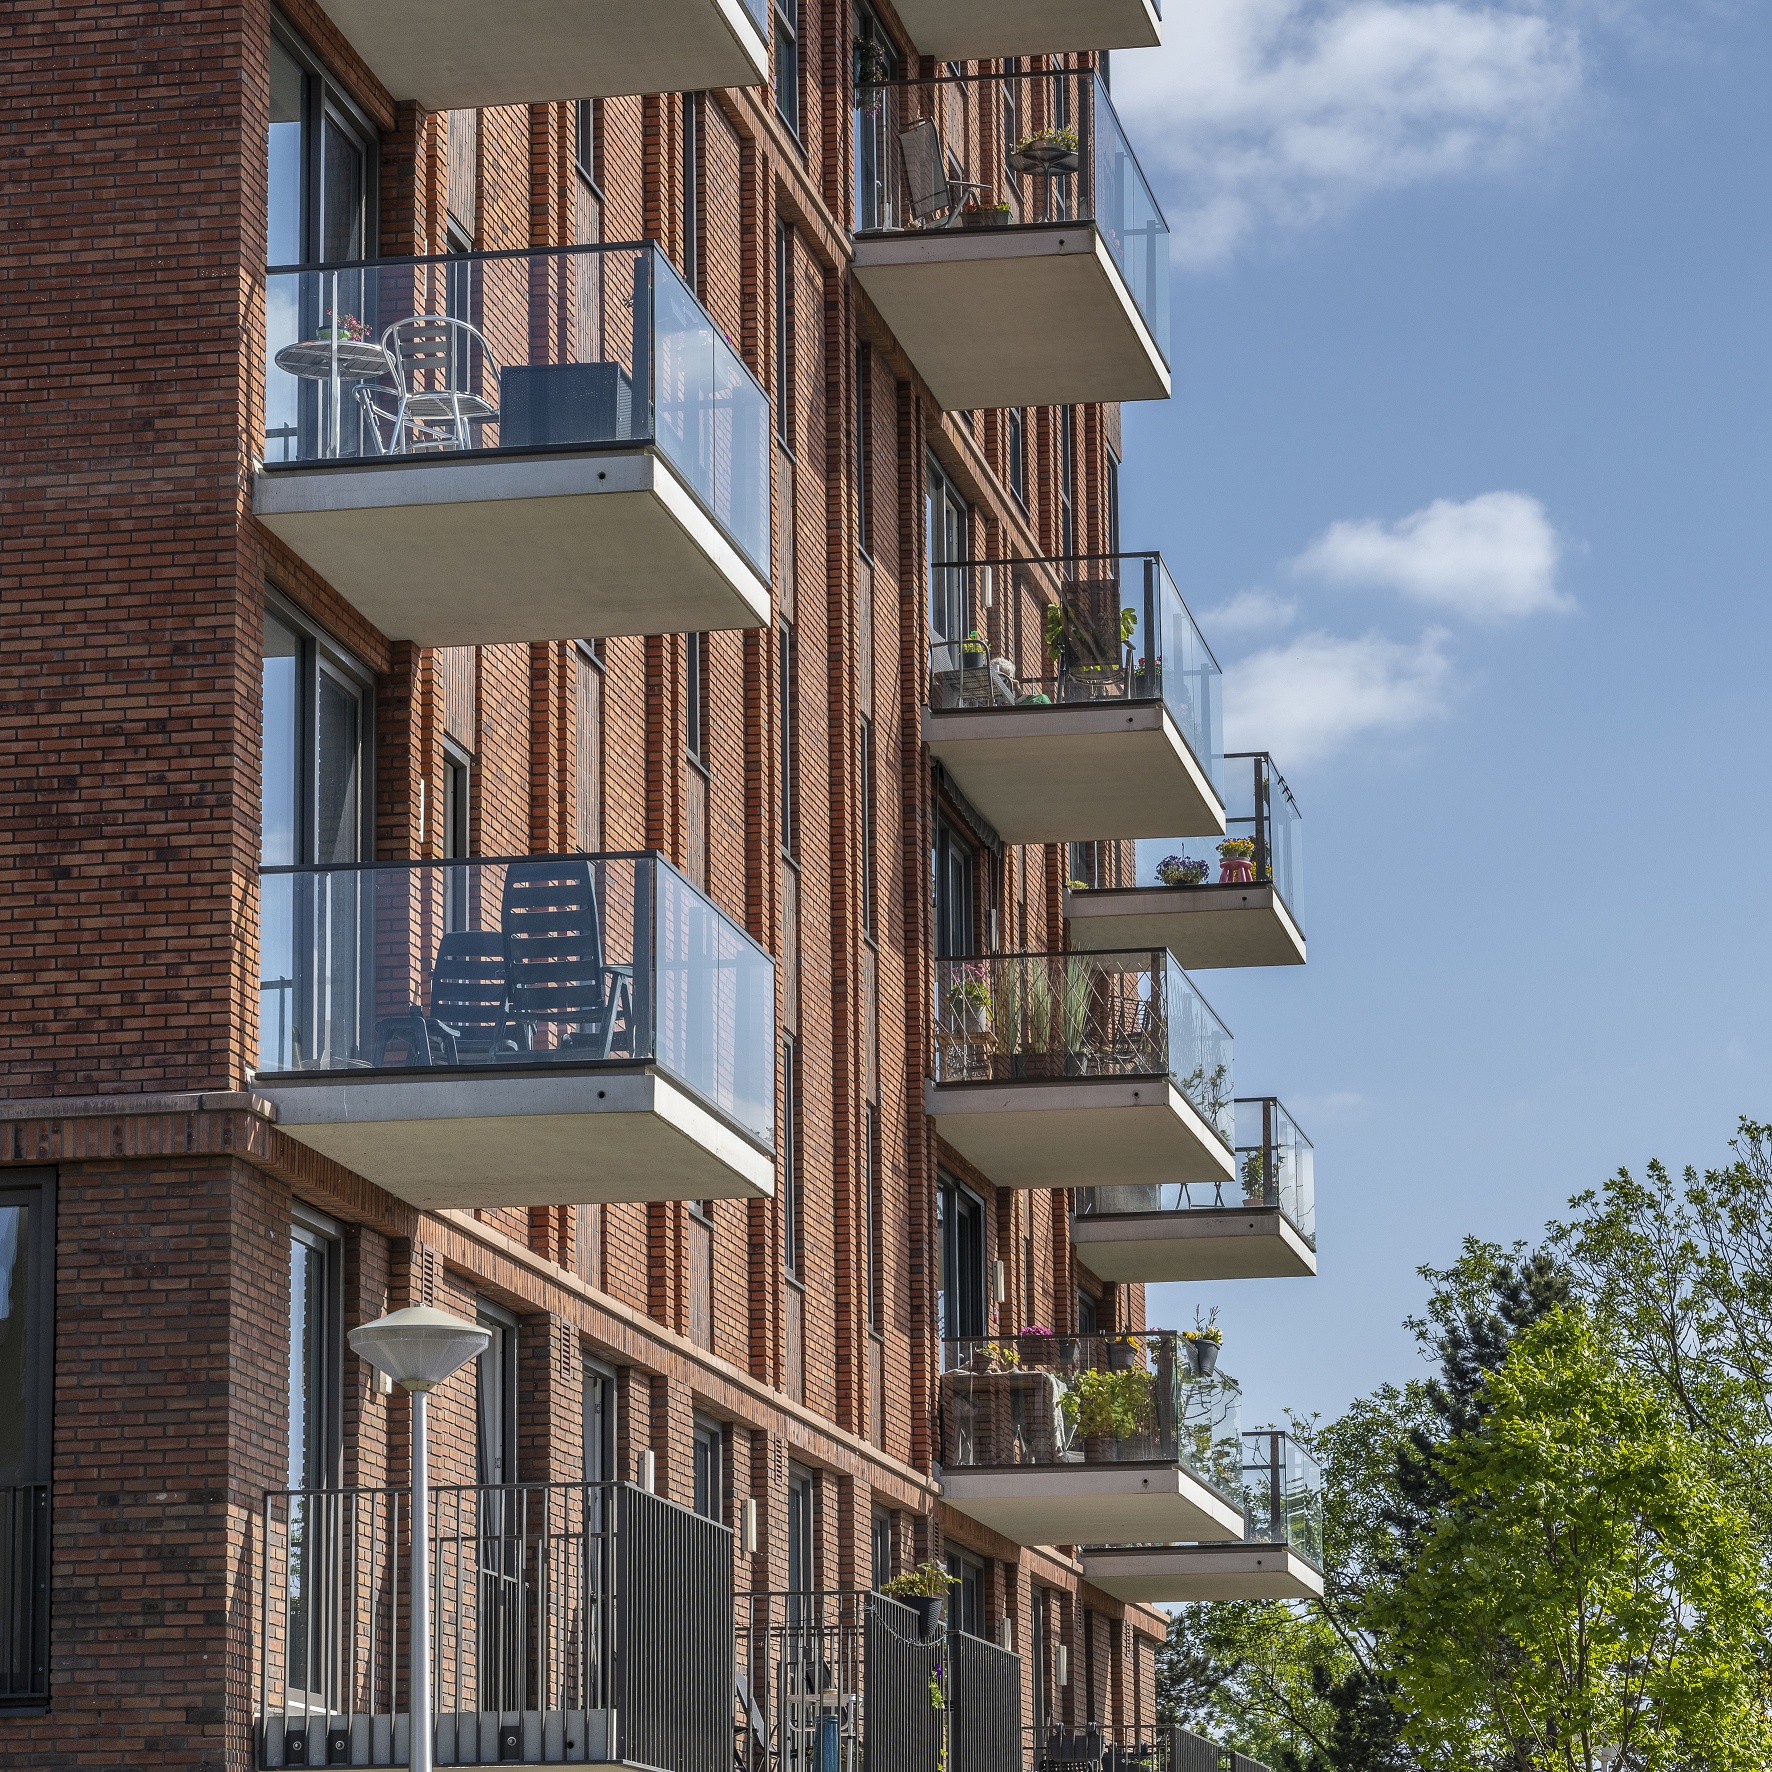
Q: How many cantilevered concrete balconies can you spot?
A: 11